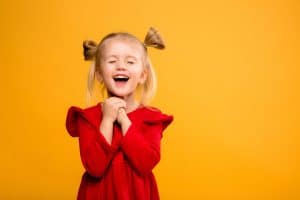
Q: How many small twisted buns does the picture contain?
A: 2